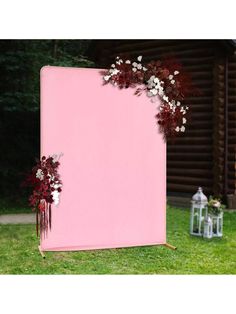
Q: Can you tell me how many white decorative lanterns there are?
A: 3